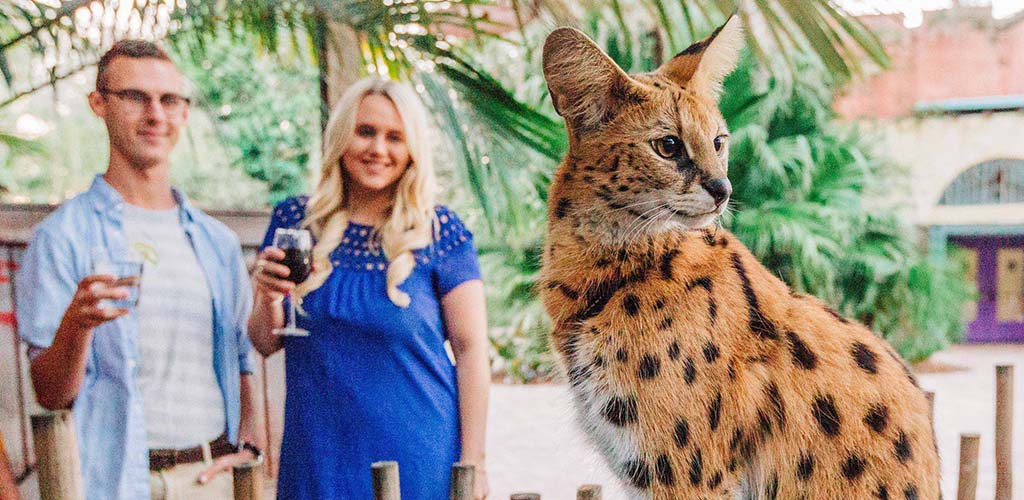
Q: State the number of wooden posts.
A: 9